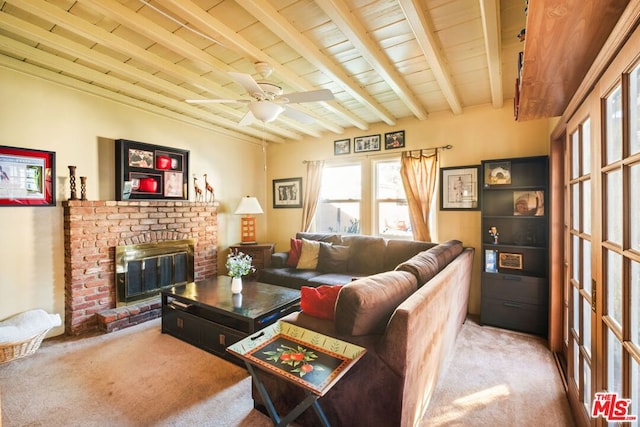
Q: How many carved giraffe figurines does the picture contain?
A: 2